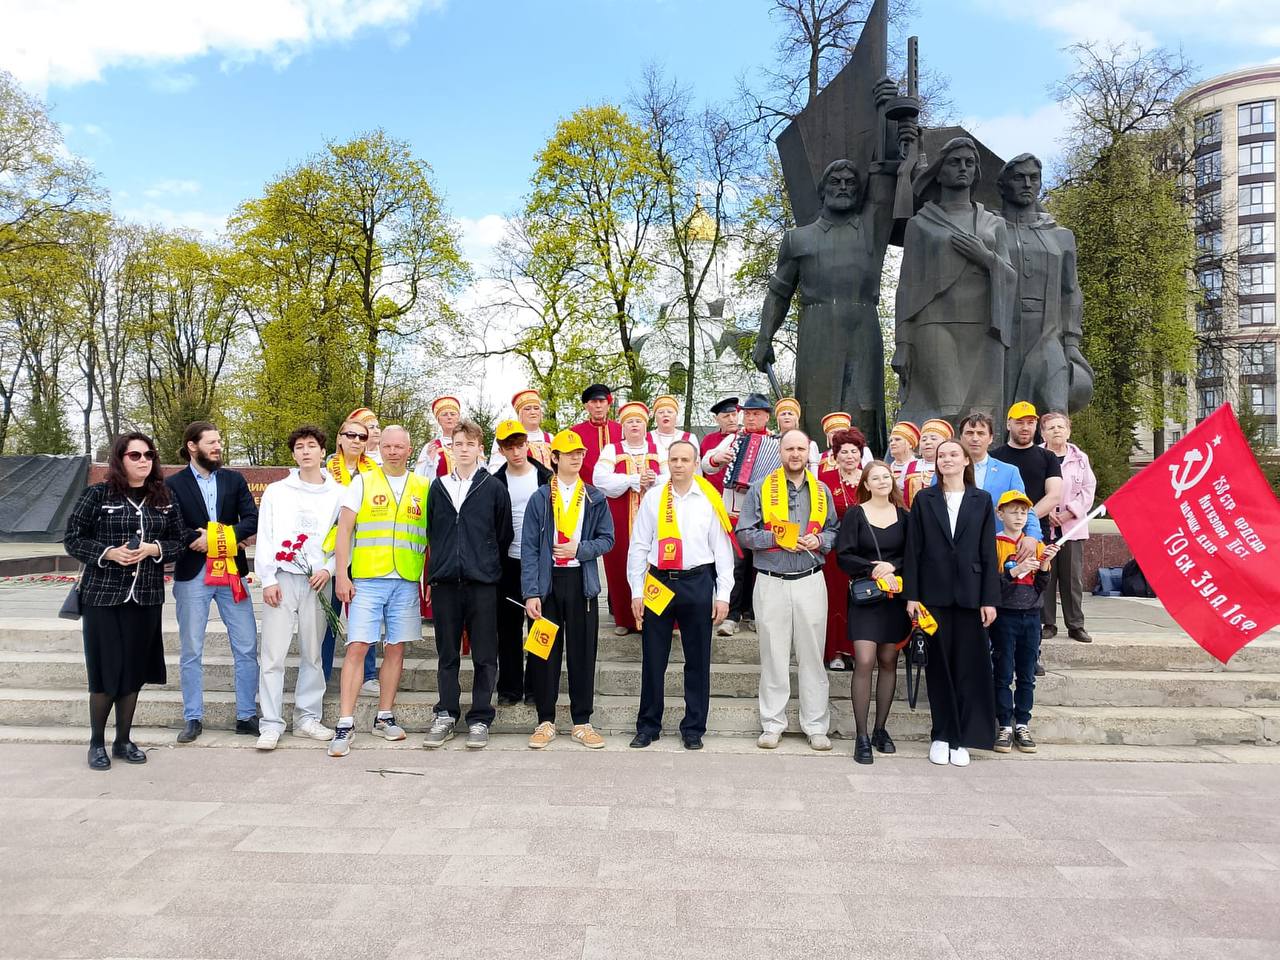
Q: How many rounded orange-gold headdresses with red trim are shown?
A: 9